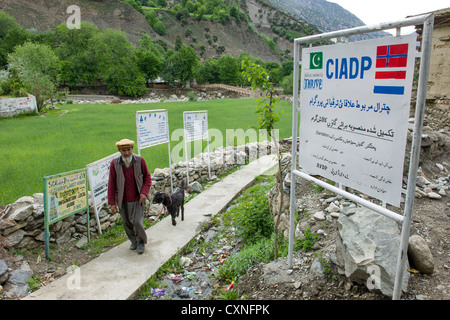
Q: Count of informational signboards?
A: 5